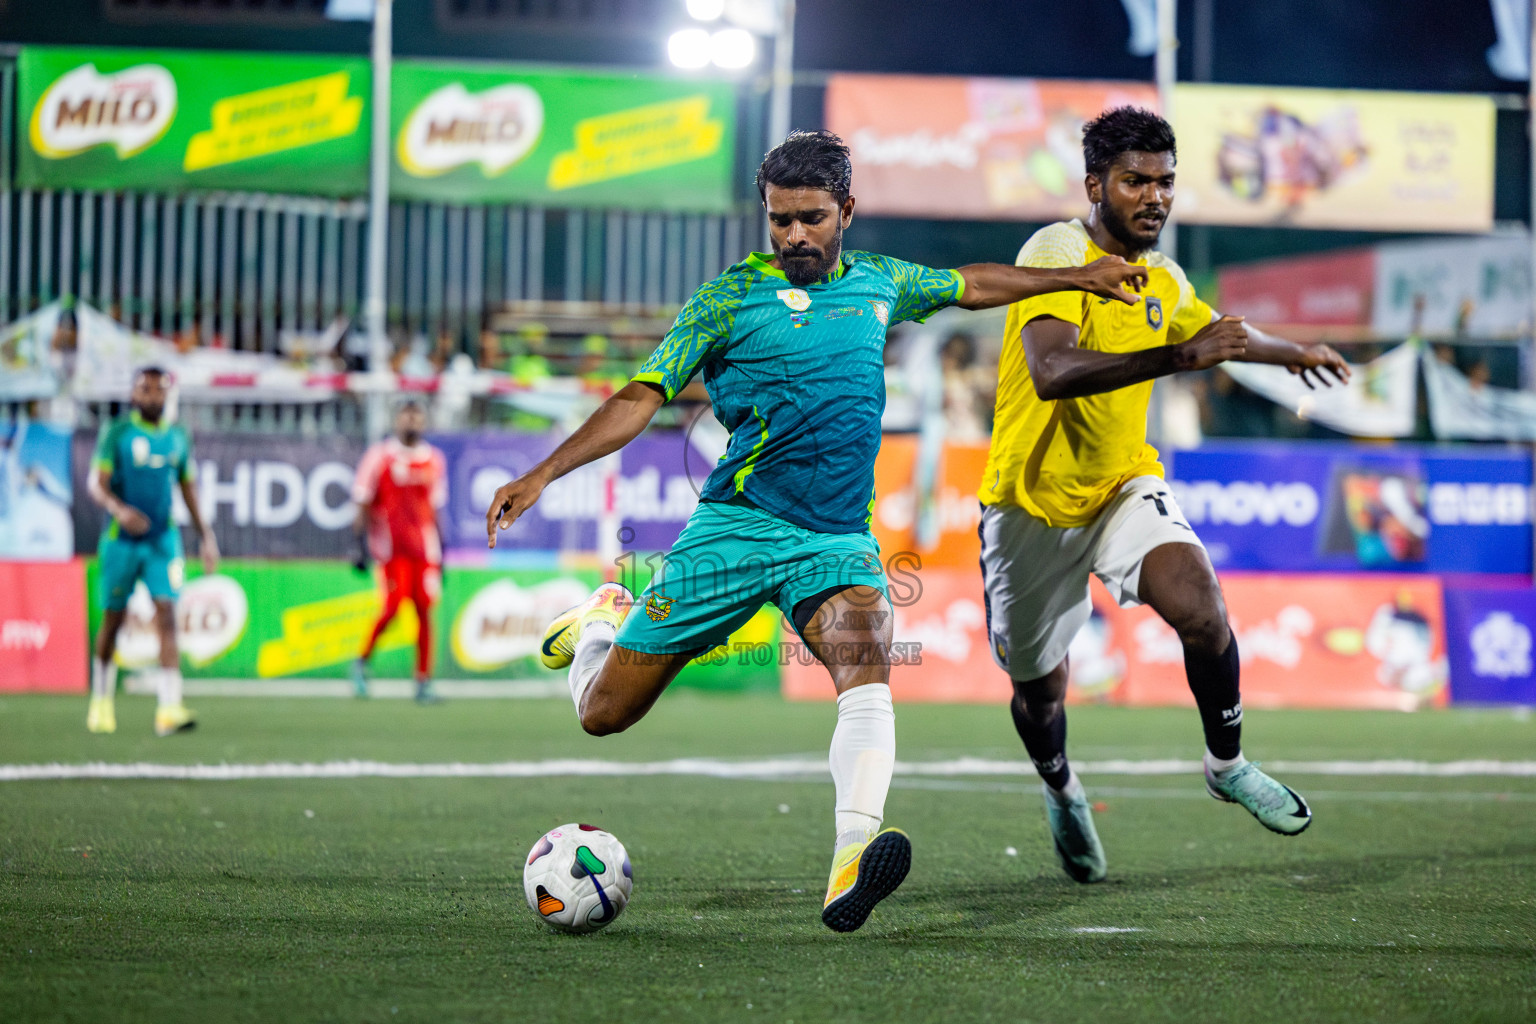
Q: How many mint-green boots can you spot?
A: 2